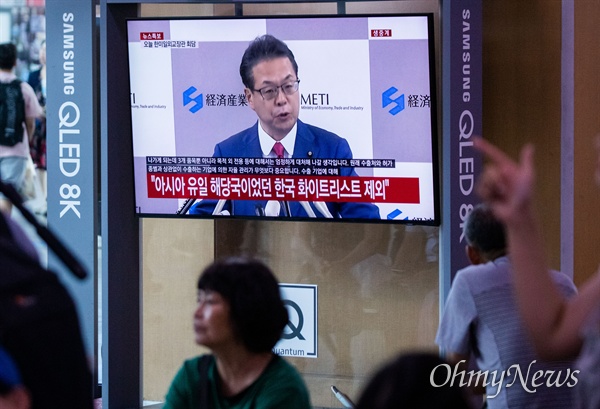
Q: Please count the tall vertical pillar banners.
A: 2